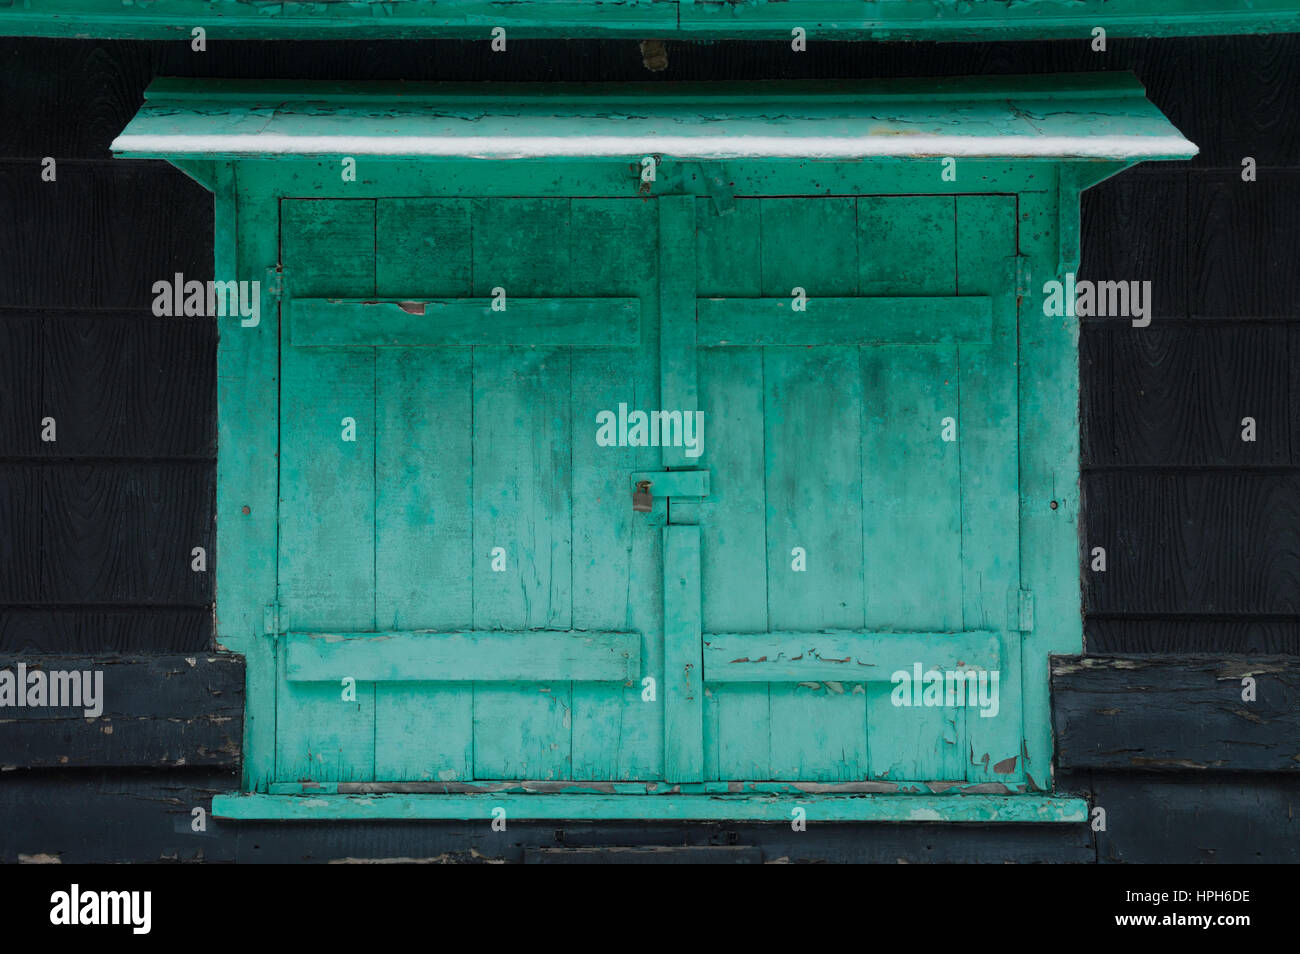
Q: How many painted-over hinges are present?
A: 4